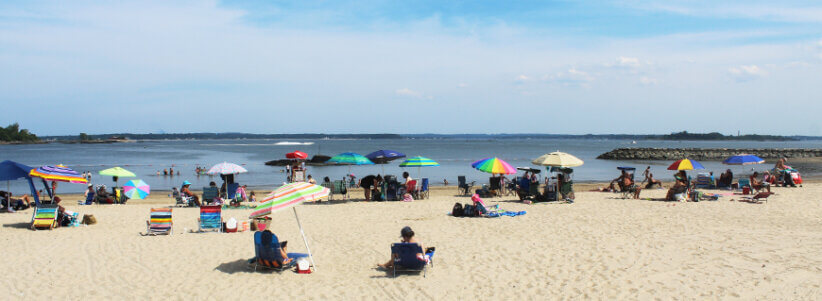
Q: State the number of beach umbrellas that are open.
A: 13